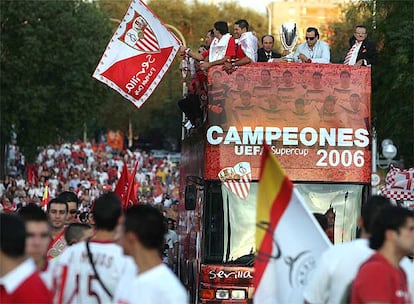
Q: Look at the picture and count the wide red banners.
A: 1